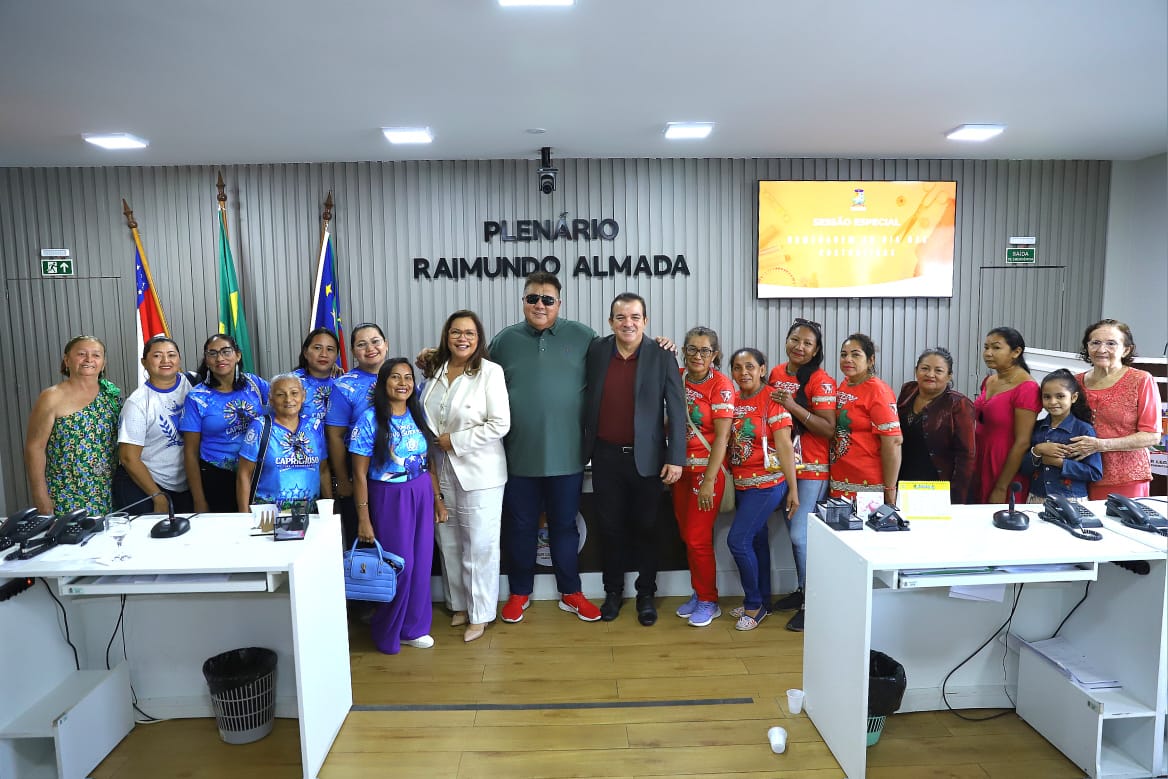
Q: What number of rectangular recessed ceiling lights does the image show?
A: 5